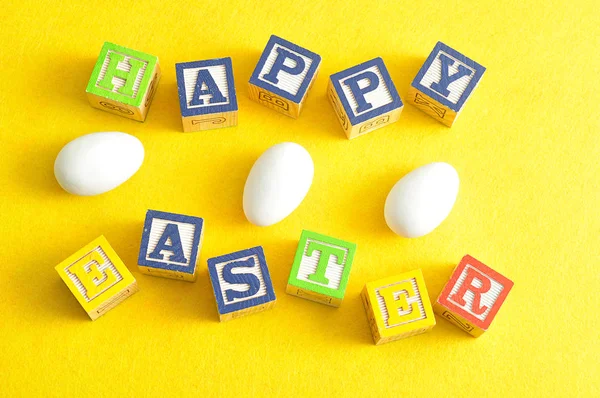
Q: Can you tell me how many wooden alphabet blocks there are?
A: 11